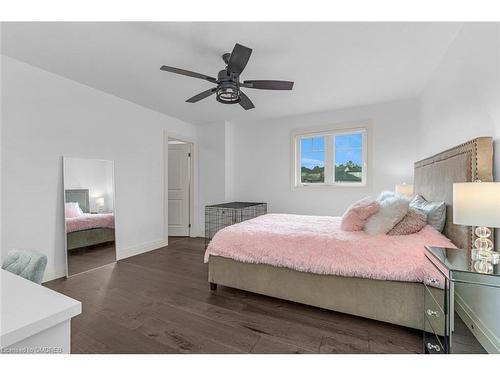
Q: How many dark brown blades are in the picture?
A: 5